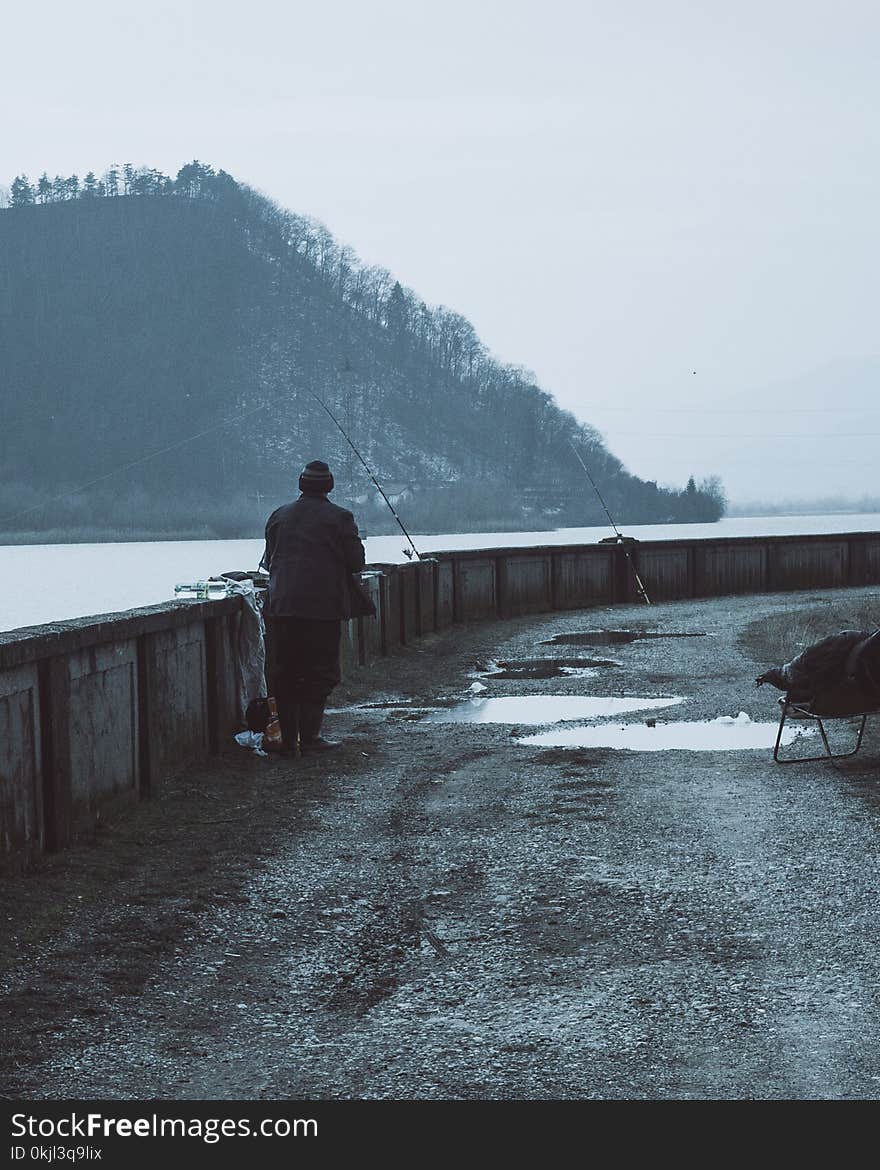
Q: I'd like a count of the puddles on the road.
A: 4